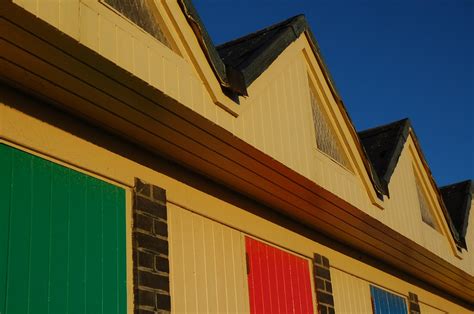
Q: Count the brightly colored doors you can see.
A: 3